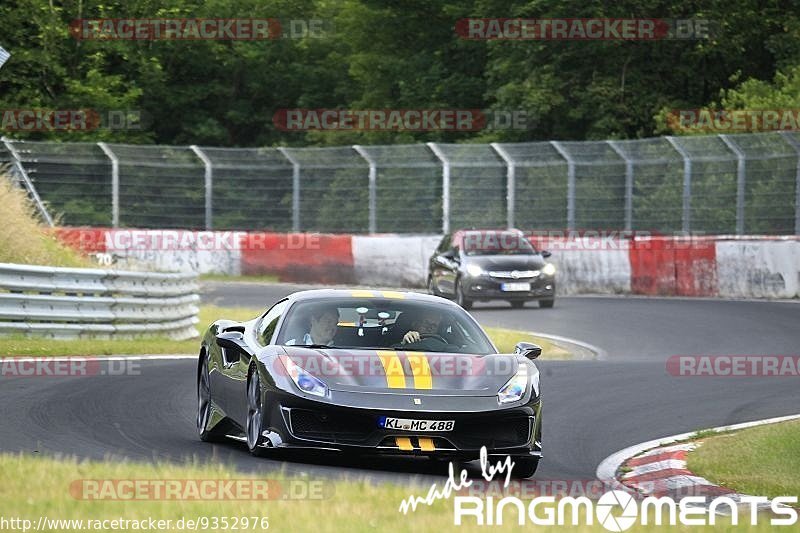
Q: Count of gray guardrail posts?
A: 12